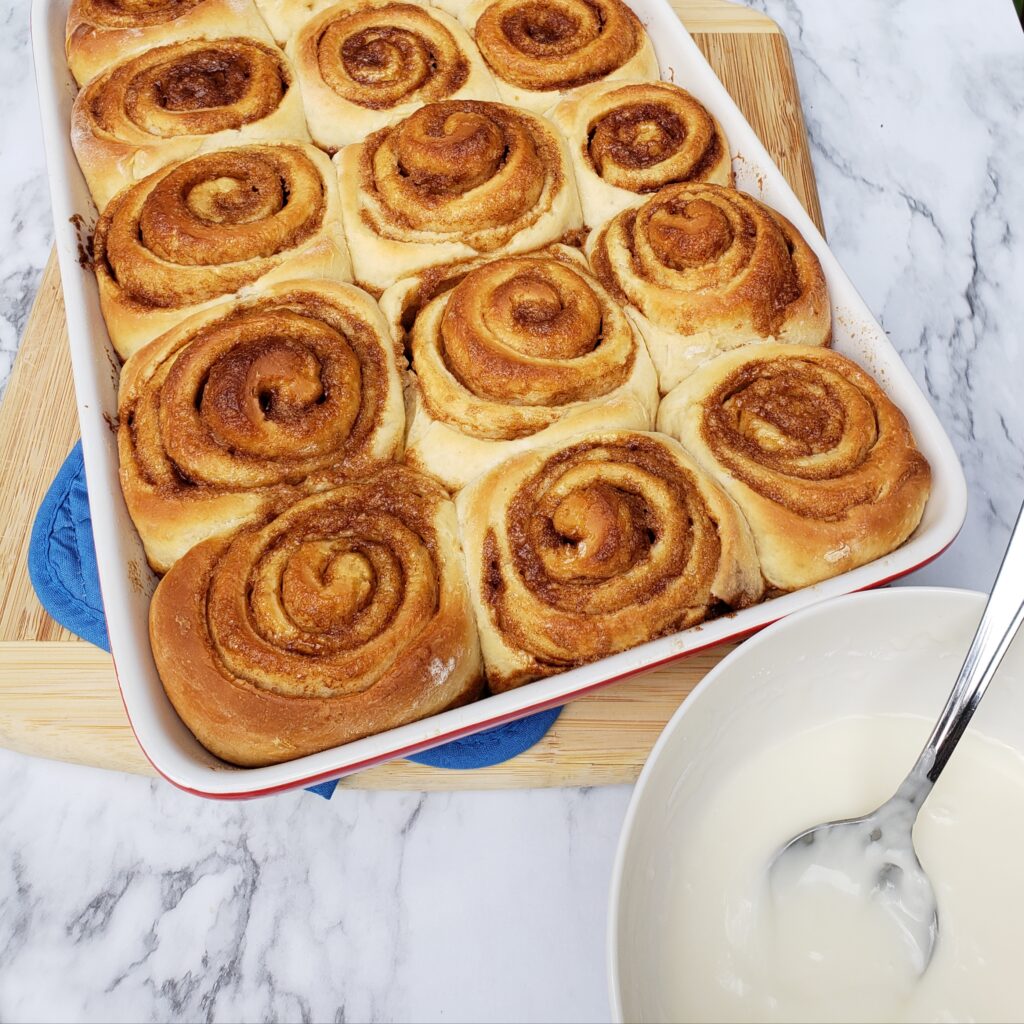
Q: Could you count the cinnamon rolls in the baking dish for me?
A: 15